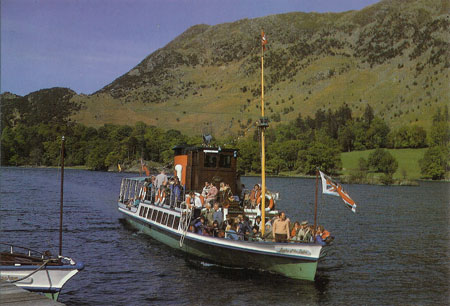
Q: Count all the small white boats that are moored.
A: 1